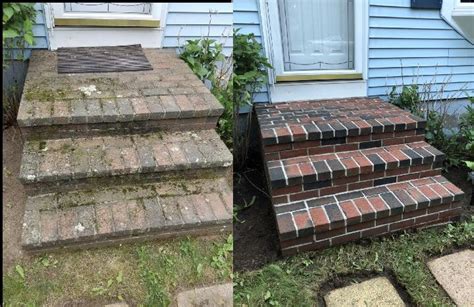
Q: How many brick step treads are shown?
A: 6